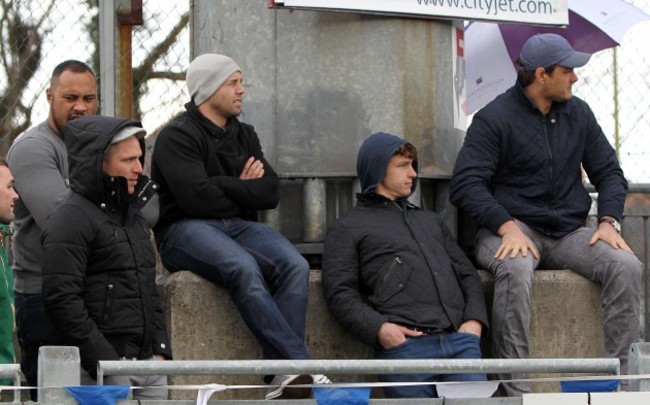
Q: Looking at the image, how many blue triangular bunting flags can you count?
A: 3